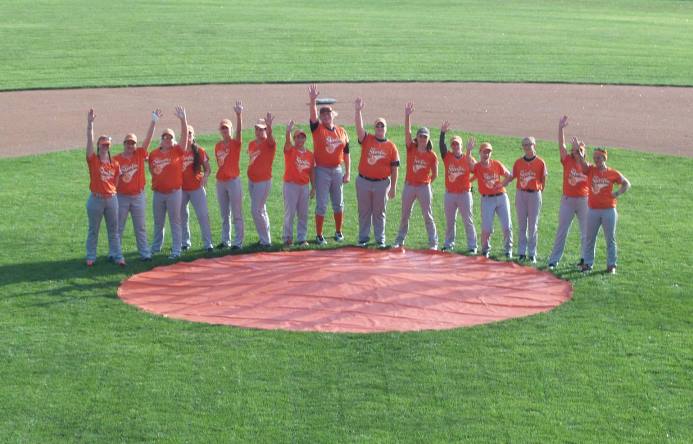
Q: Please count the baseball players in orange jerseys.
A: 15